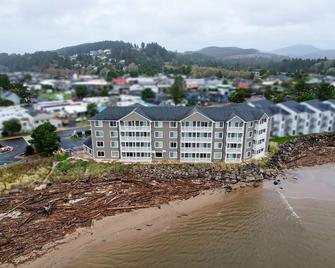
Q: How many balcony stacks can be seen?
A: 4